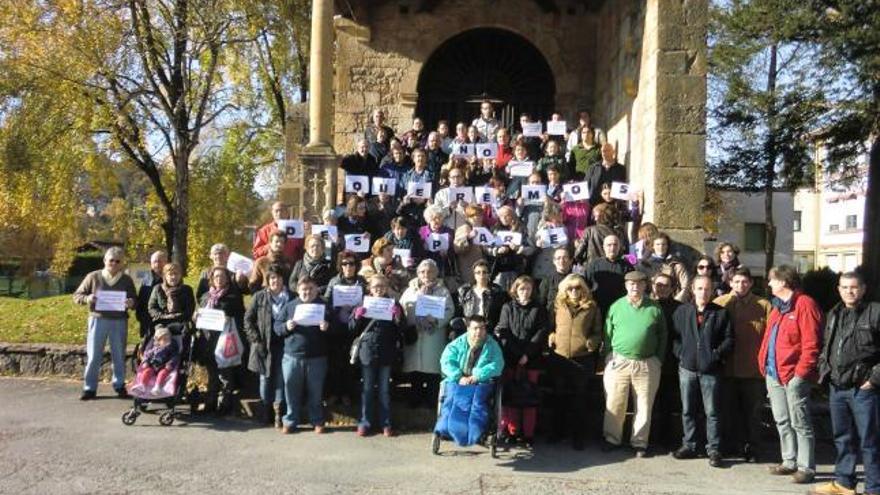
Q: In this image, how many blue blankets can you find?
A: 1